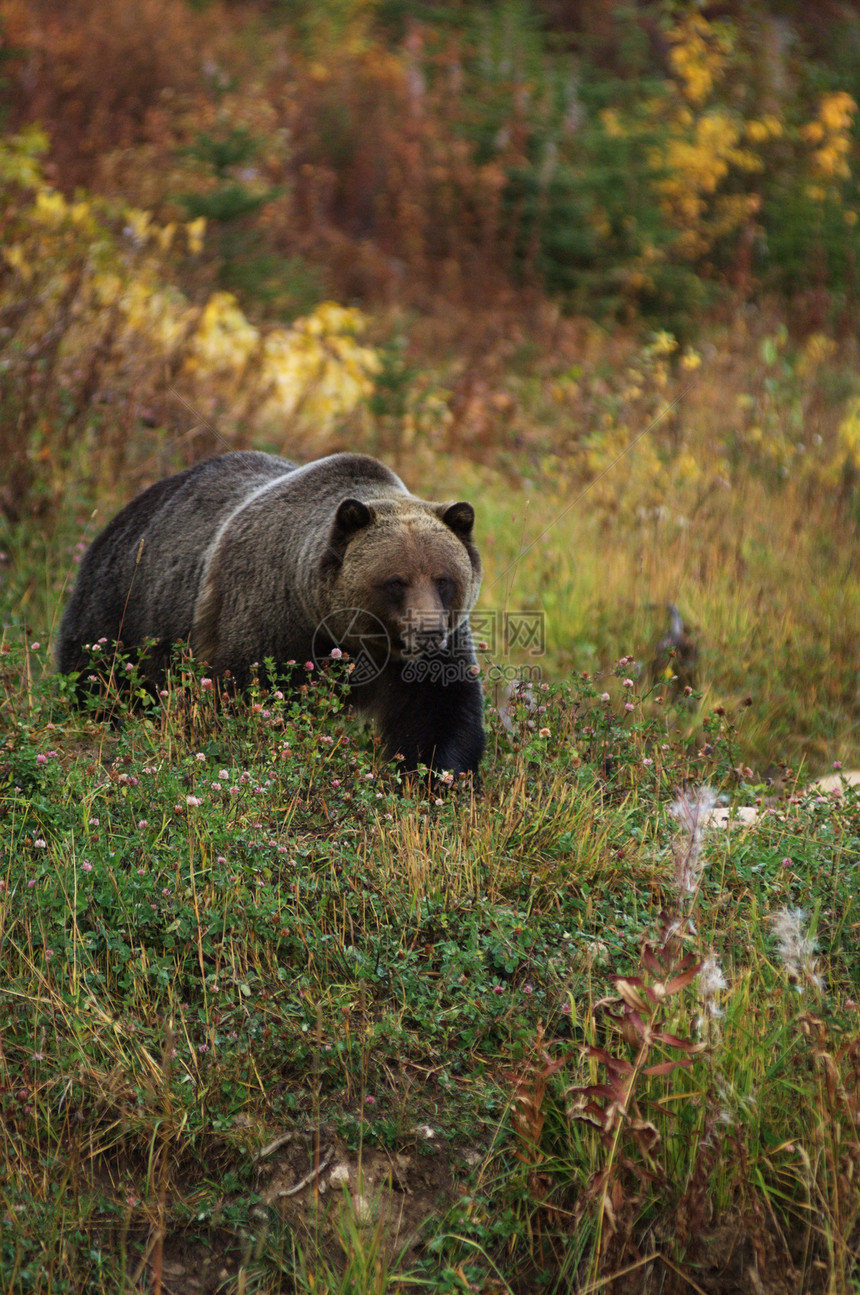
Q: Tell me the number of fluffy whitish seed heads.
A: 3